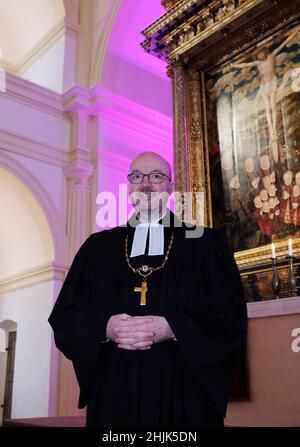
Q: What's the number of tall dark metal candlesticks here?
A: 2